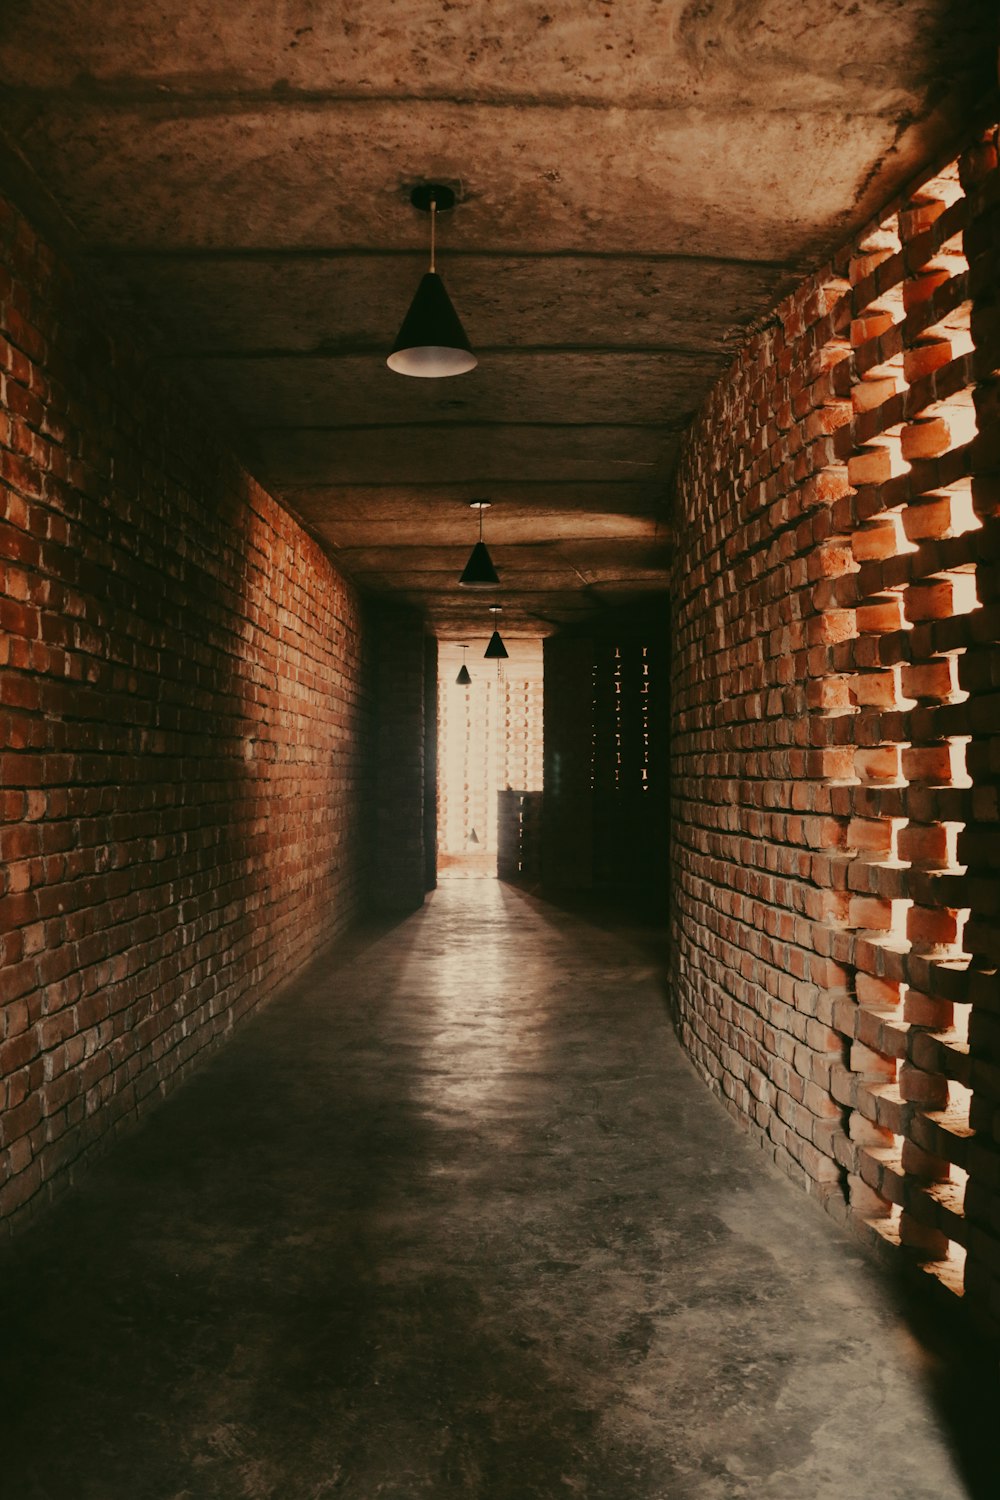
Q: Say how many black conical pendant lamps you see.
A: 4